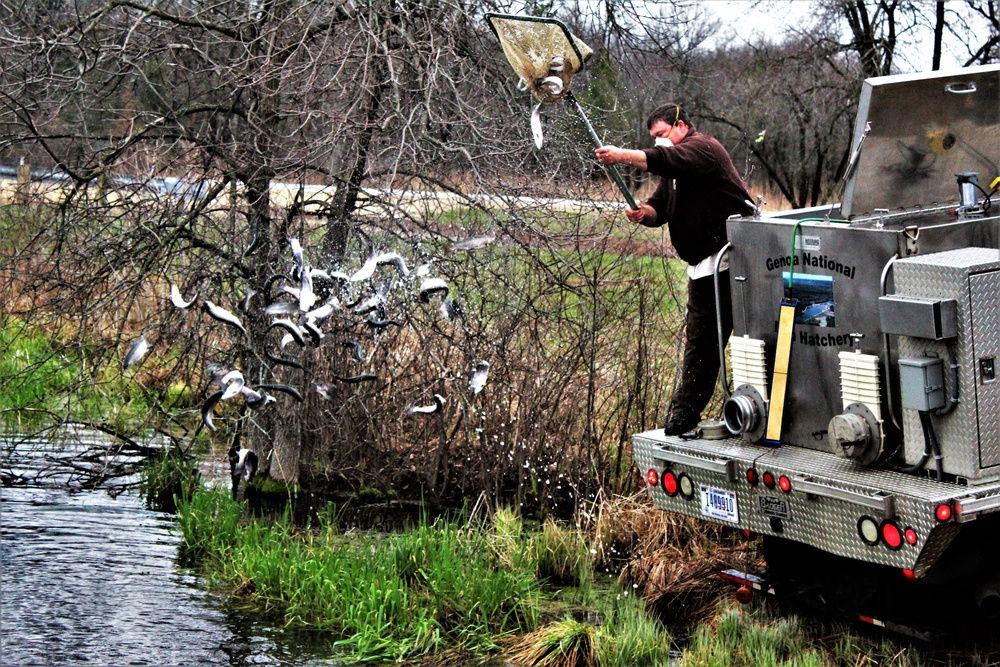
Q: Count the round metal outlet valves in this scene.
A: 2